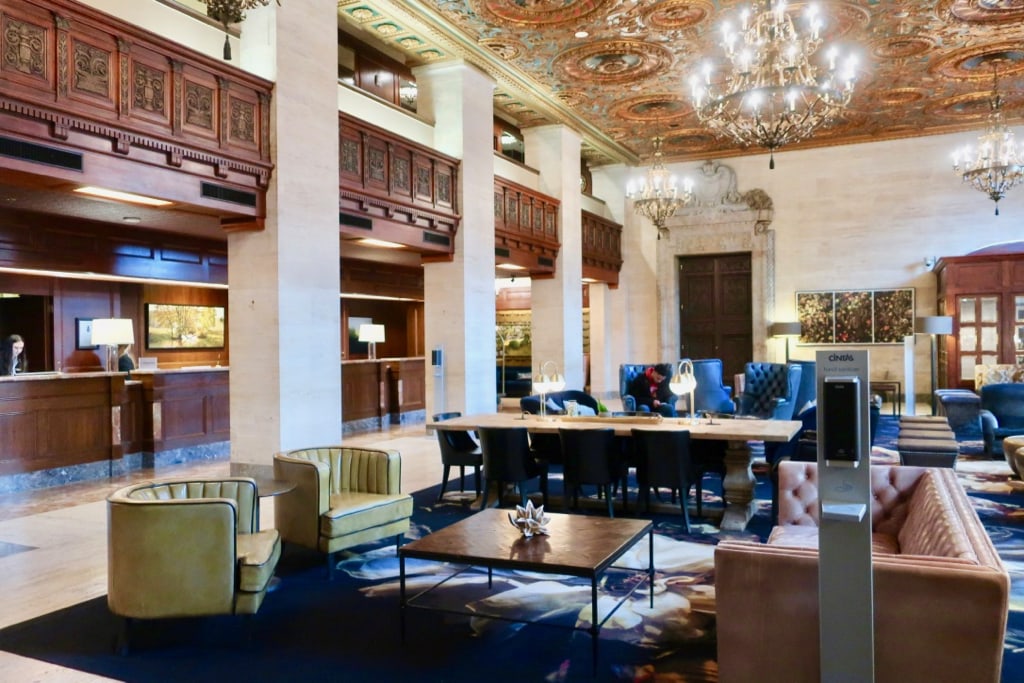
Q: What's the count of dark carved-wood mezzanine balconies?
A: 4